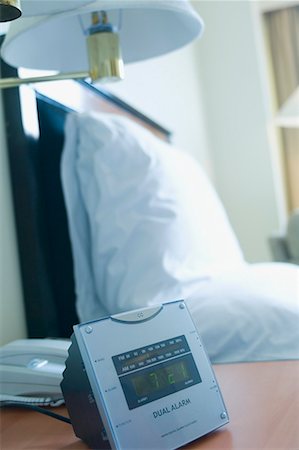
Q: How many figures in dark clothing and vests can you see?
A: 0